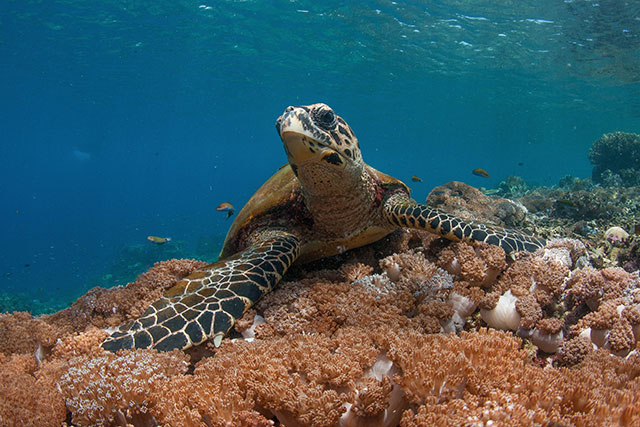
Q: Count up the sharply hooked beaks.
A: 1